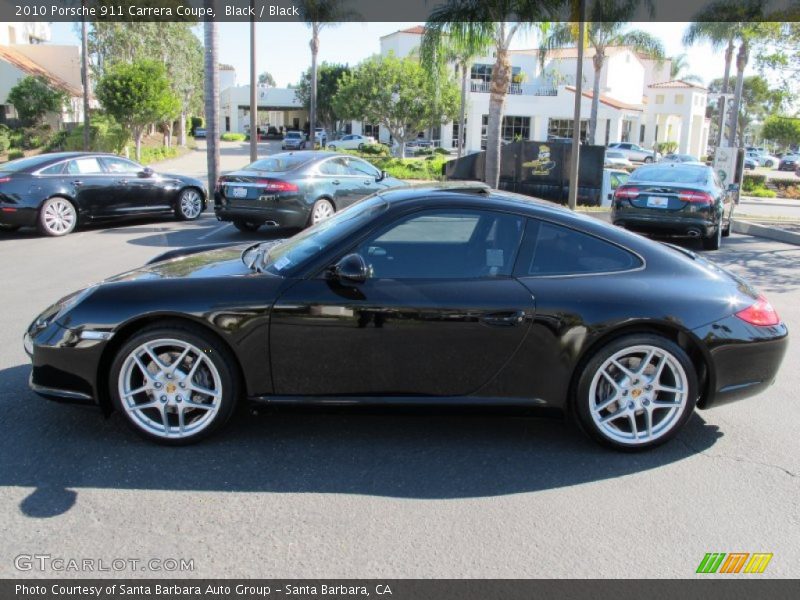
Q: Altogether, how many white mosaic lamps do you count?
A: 0